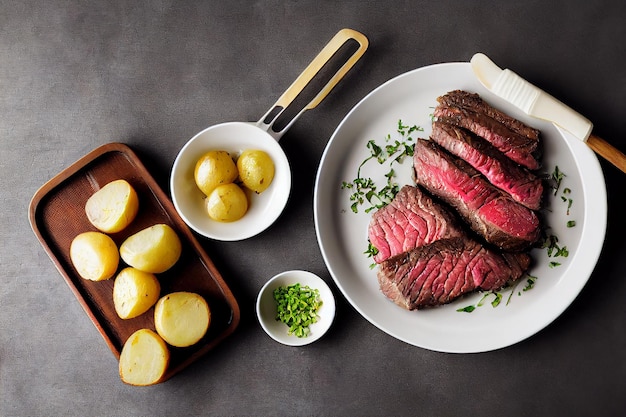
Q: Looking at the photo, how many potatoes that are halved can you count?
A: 6